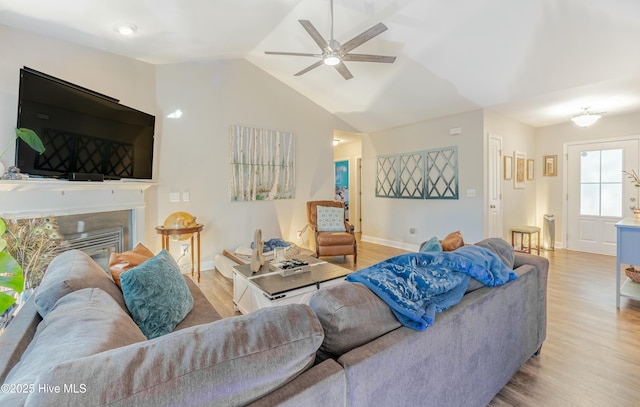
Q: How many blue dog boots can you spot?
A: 0